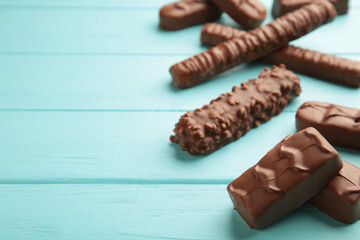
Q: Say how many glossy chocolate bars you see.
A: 9